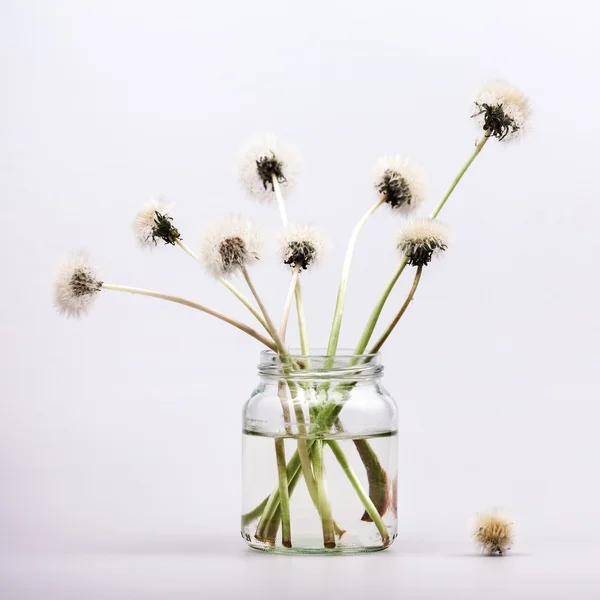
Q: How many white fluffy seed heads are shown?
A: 9